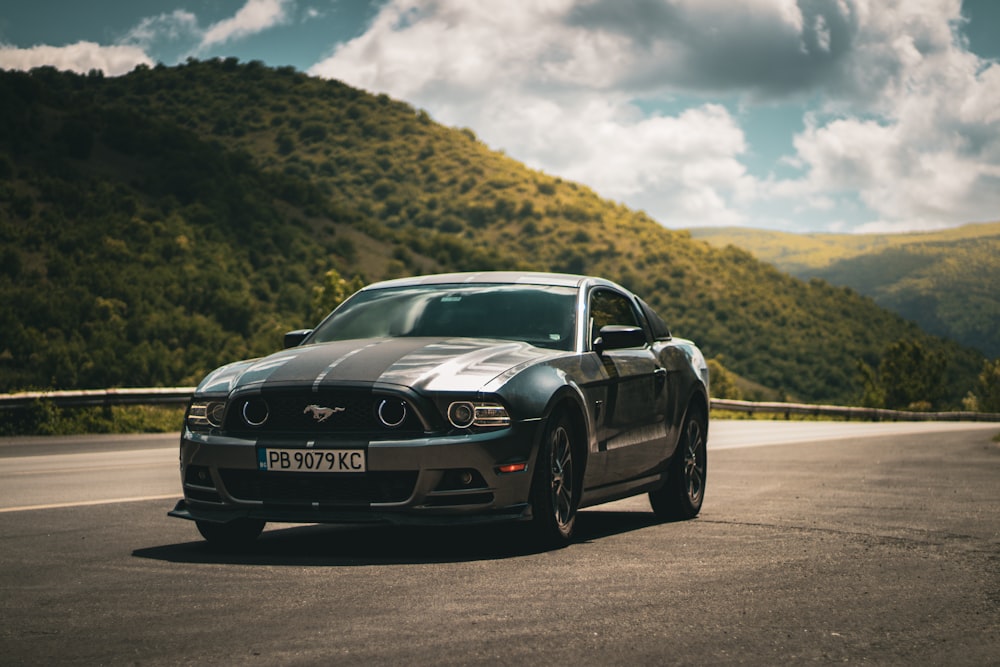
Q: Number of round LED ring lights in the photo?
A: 2